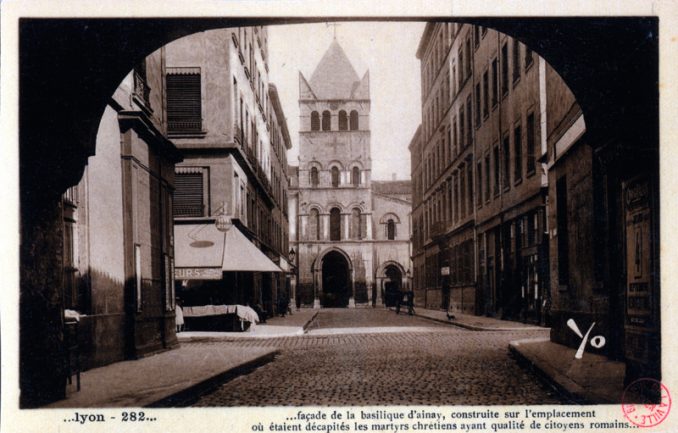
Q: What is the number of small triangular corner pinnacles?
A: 2